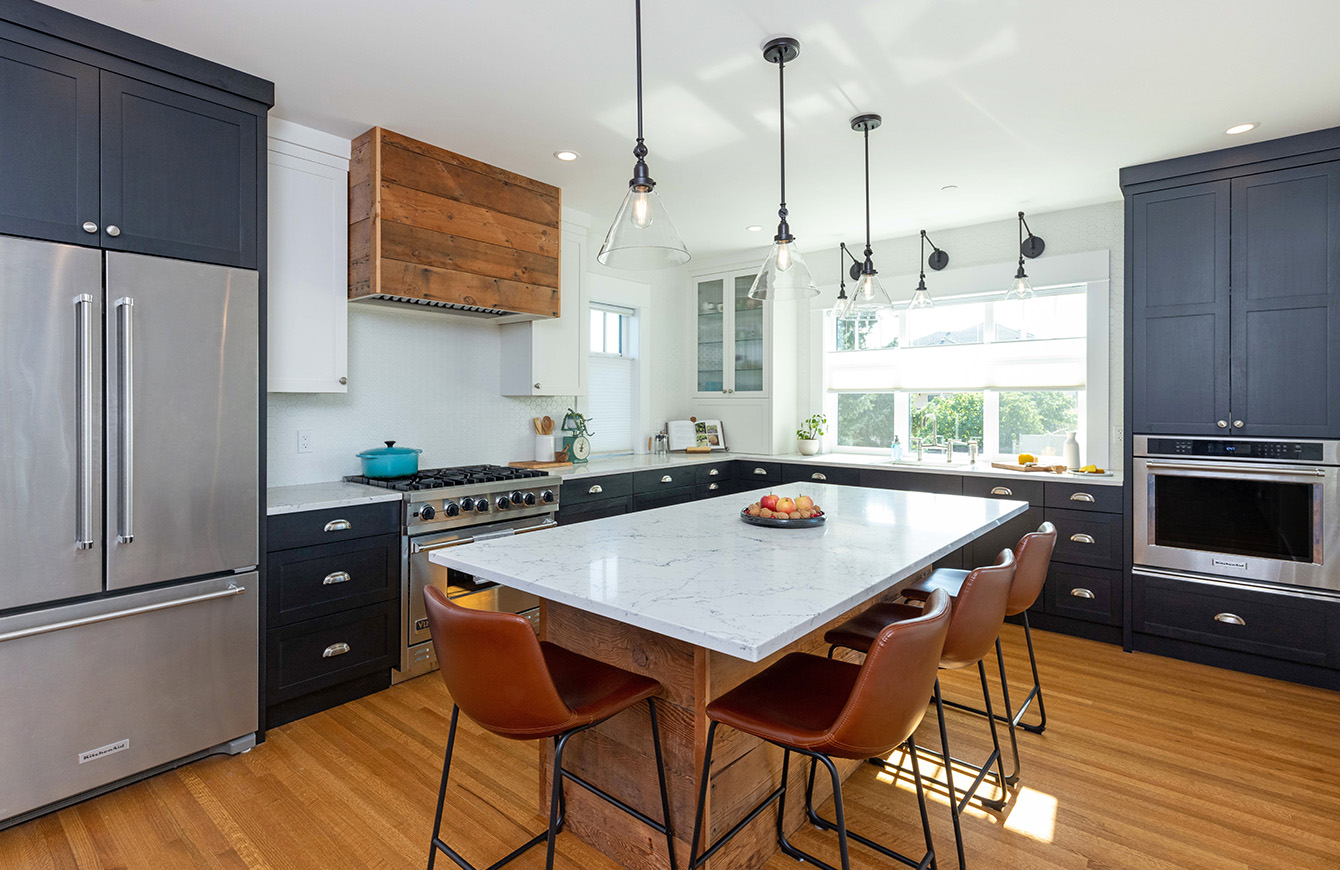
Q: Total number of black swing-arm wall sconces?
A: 3